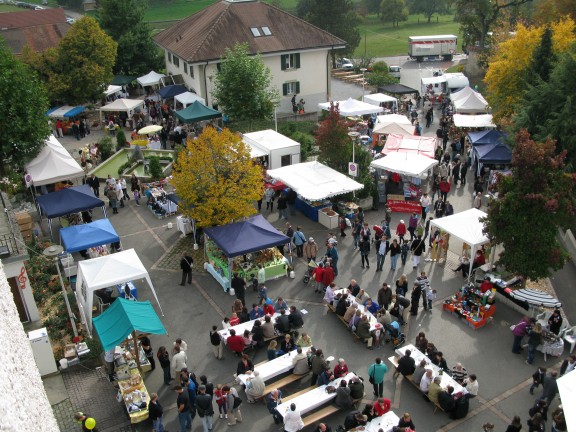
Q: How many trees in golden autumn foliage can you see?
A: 3